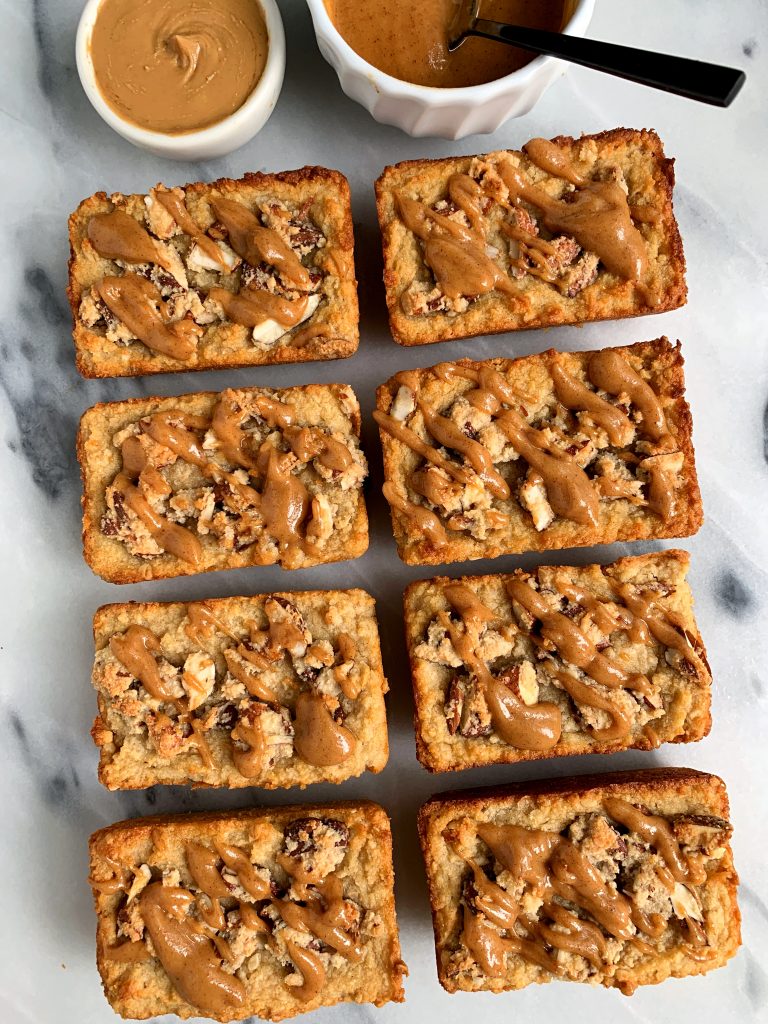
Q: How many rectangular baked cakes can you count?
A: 8